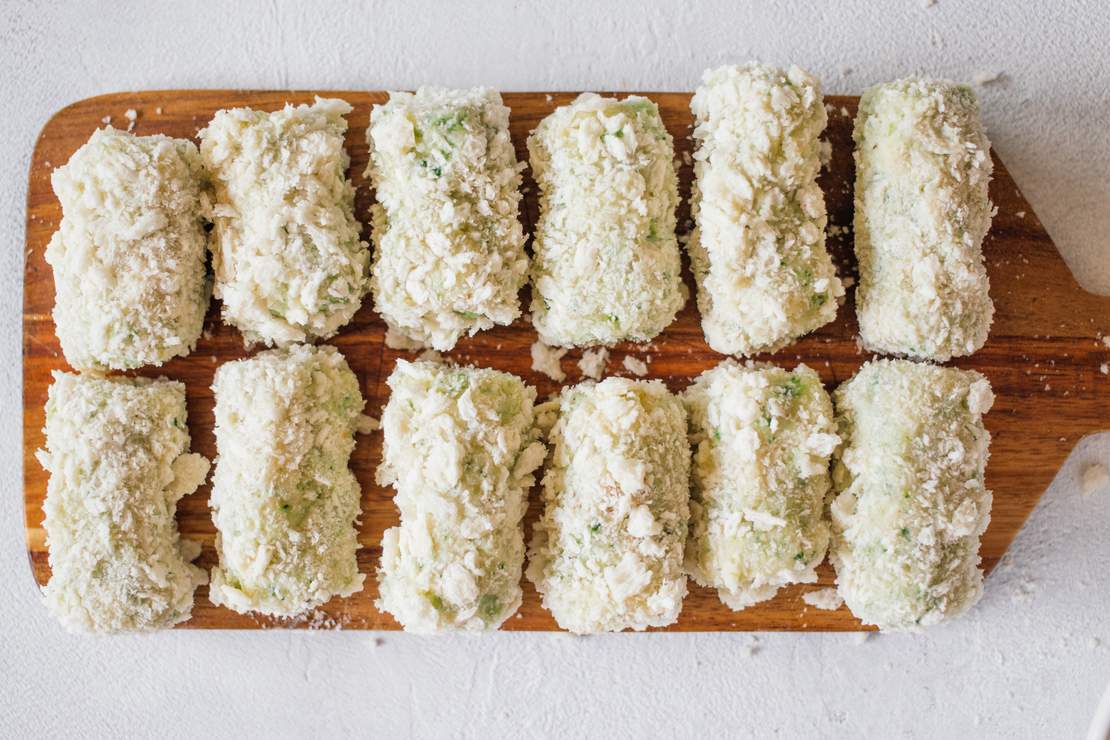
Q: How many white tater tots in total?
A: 12